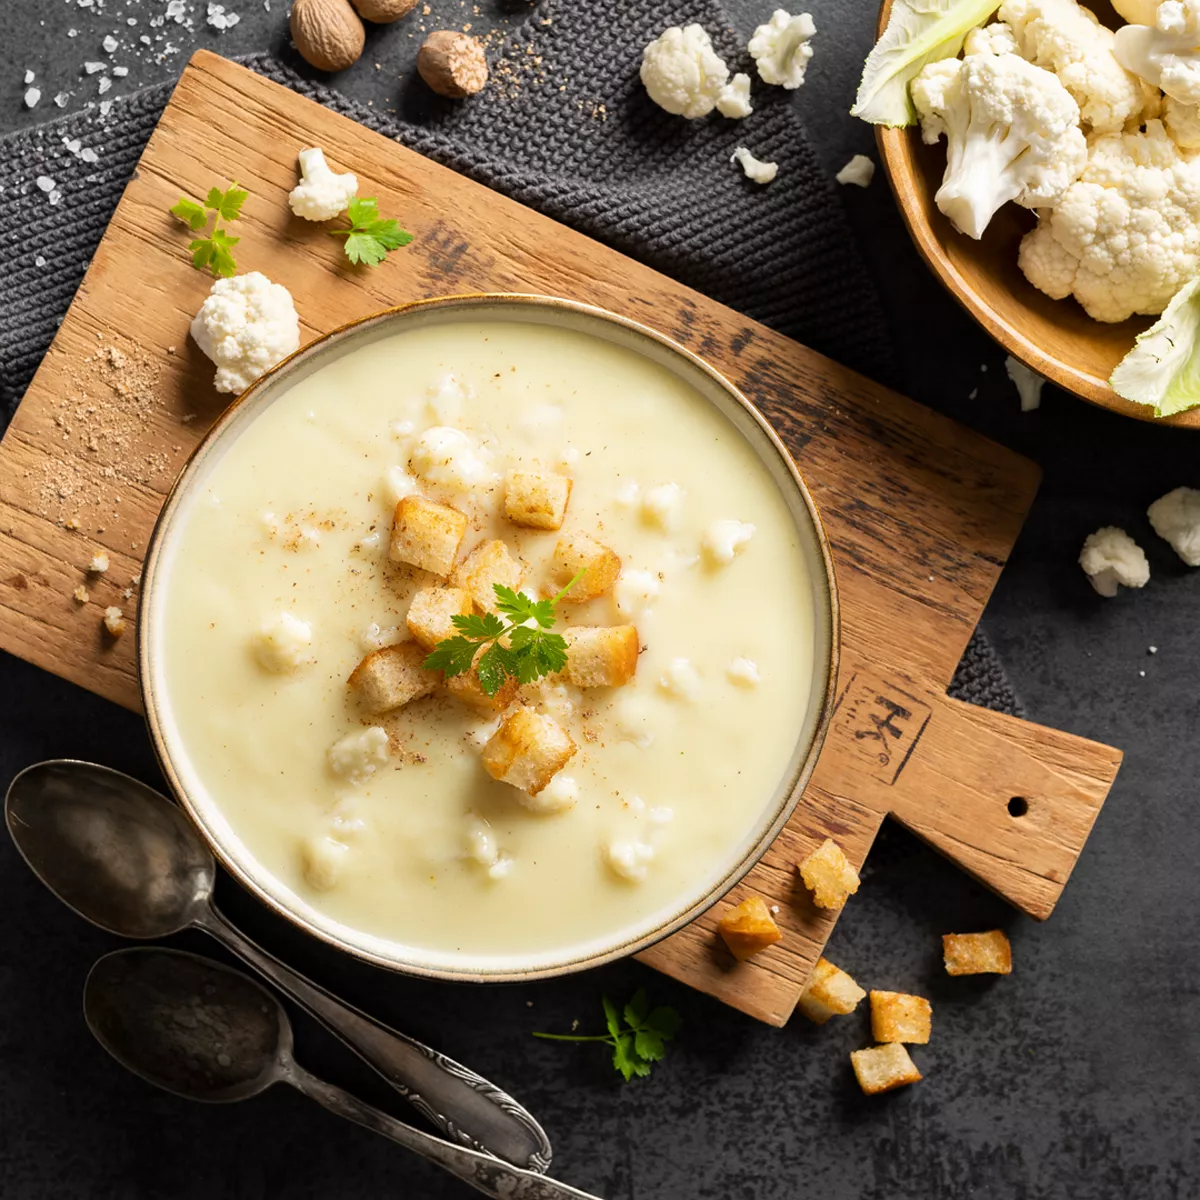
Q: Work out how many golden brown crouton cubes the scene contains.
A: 15